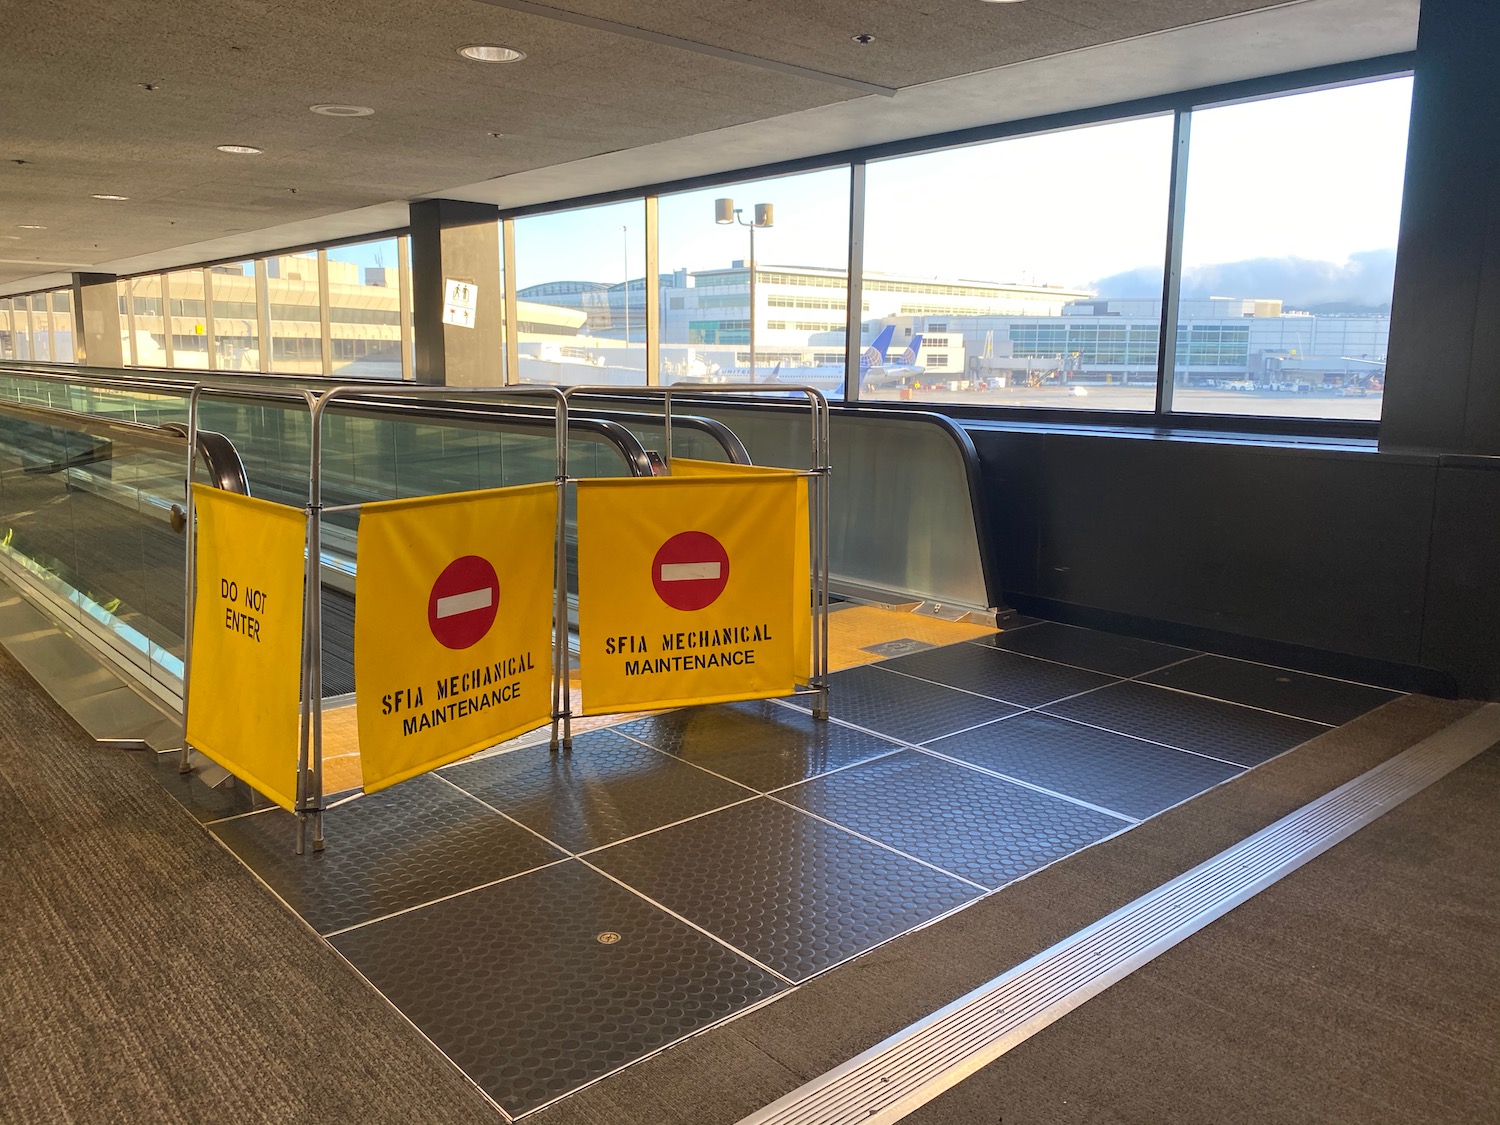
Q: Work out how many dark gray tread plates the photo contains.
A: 12